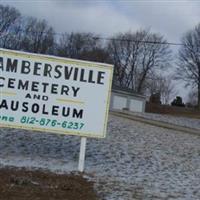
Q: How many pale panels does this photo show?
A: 2